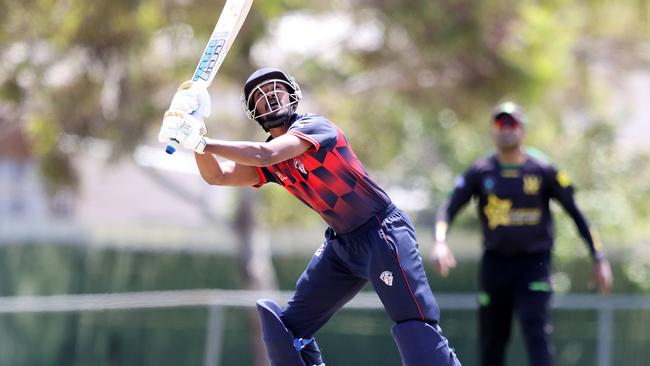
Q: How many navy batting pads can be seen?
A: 2